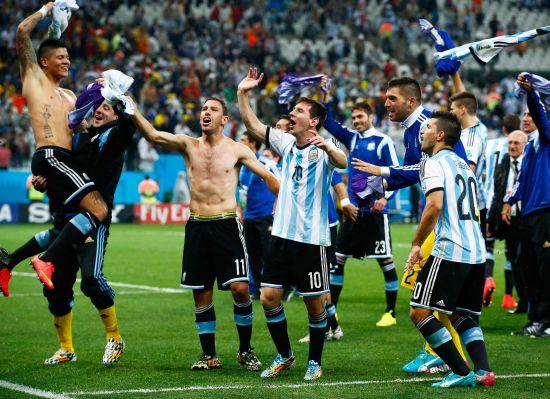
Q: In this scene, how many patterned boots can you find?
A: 6